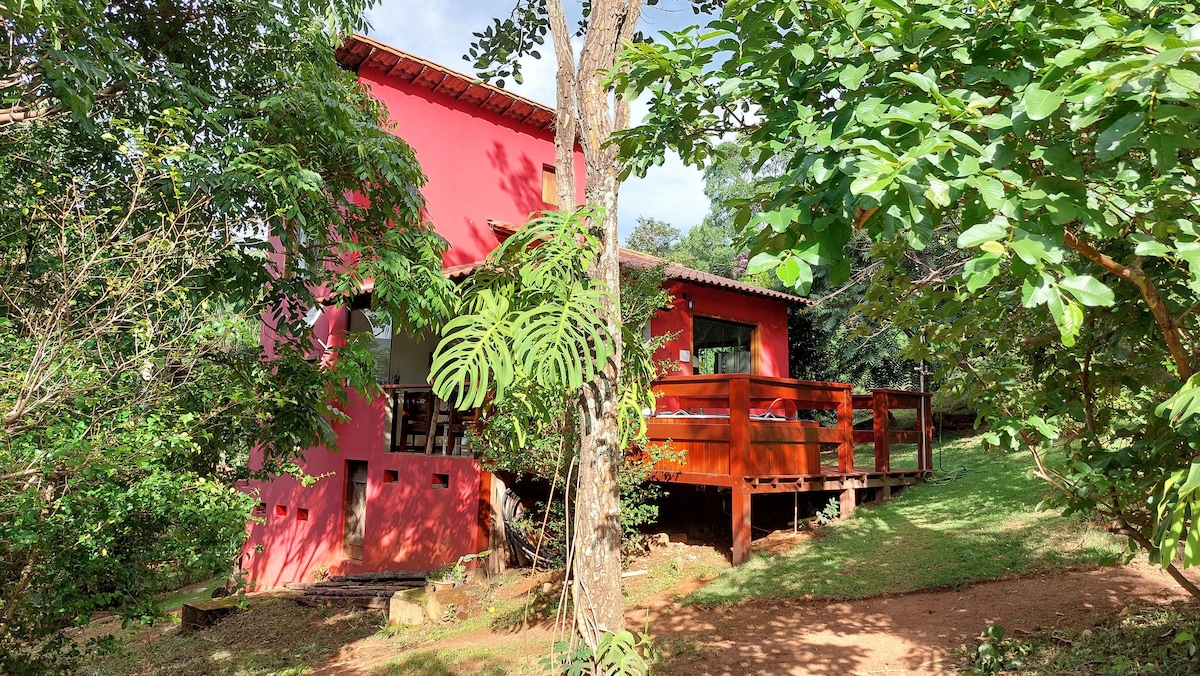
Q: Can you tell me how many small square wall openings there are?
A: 5